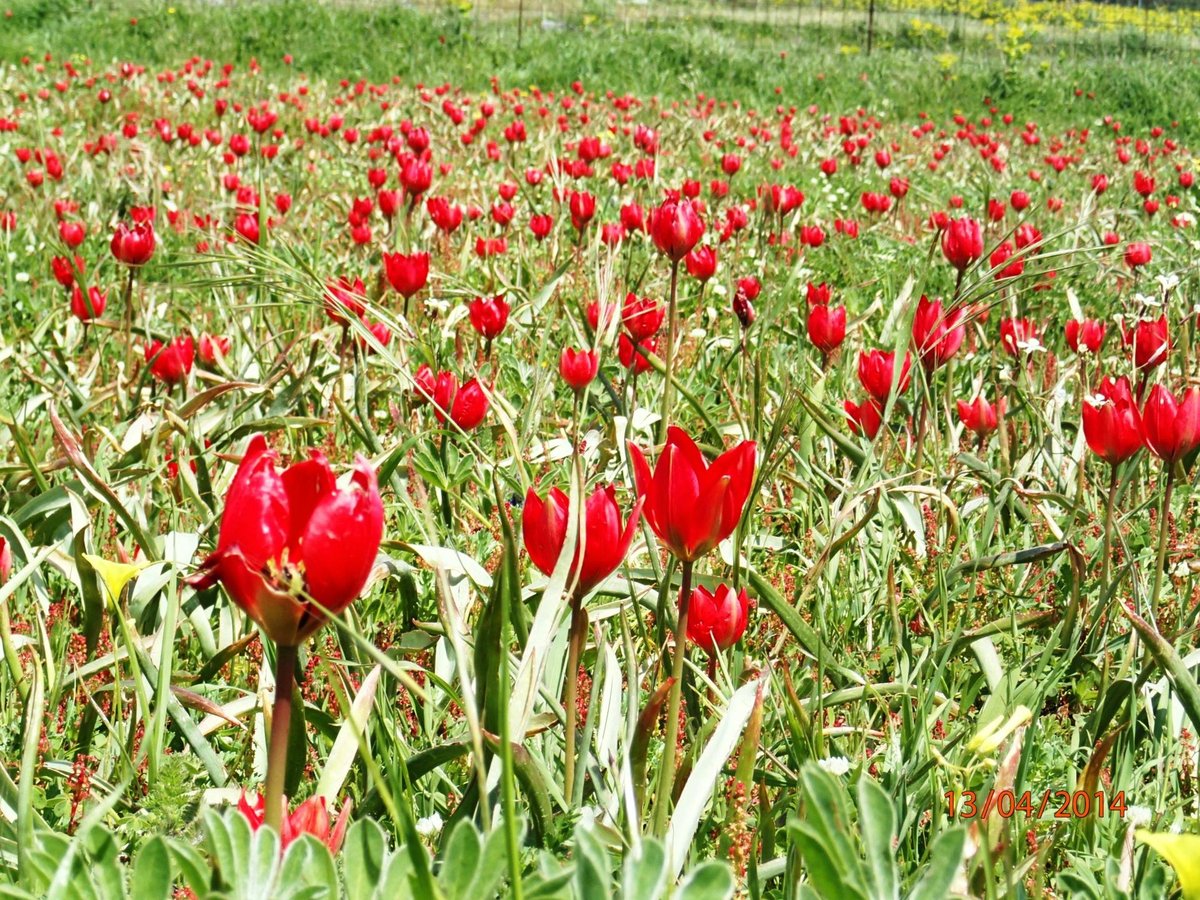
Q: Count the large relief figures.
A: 0